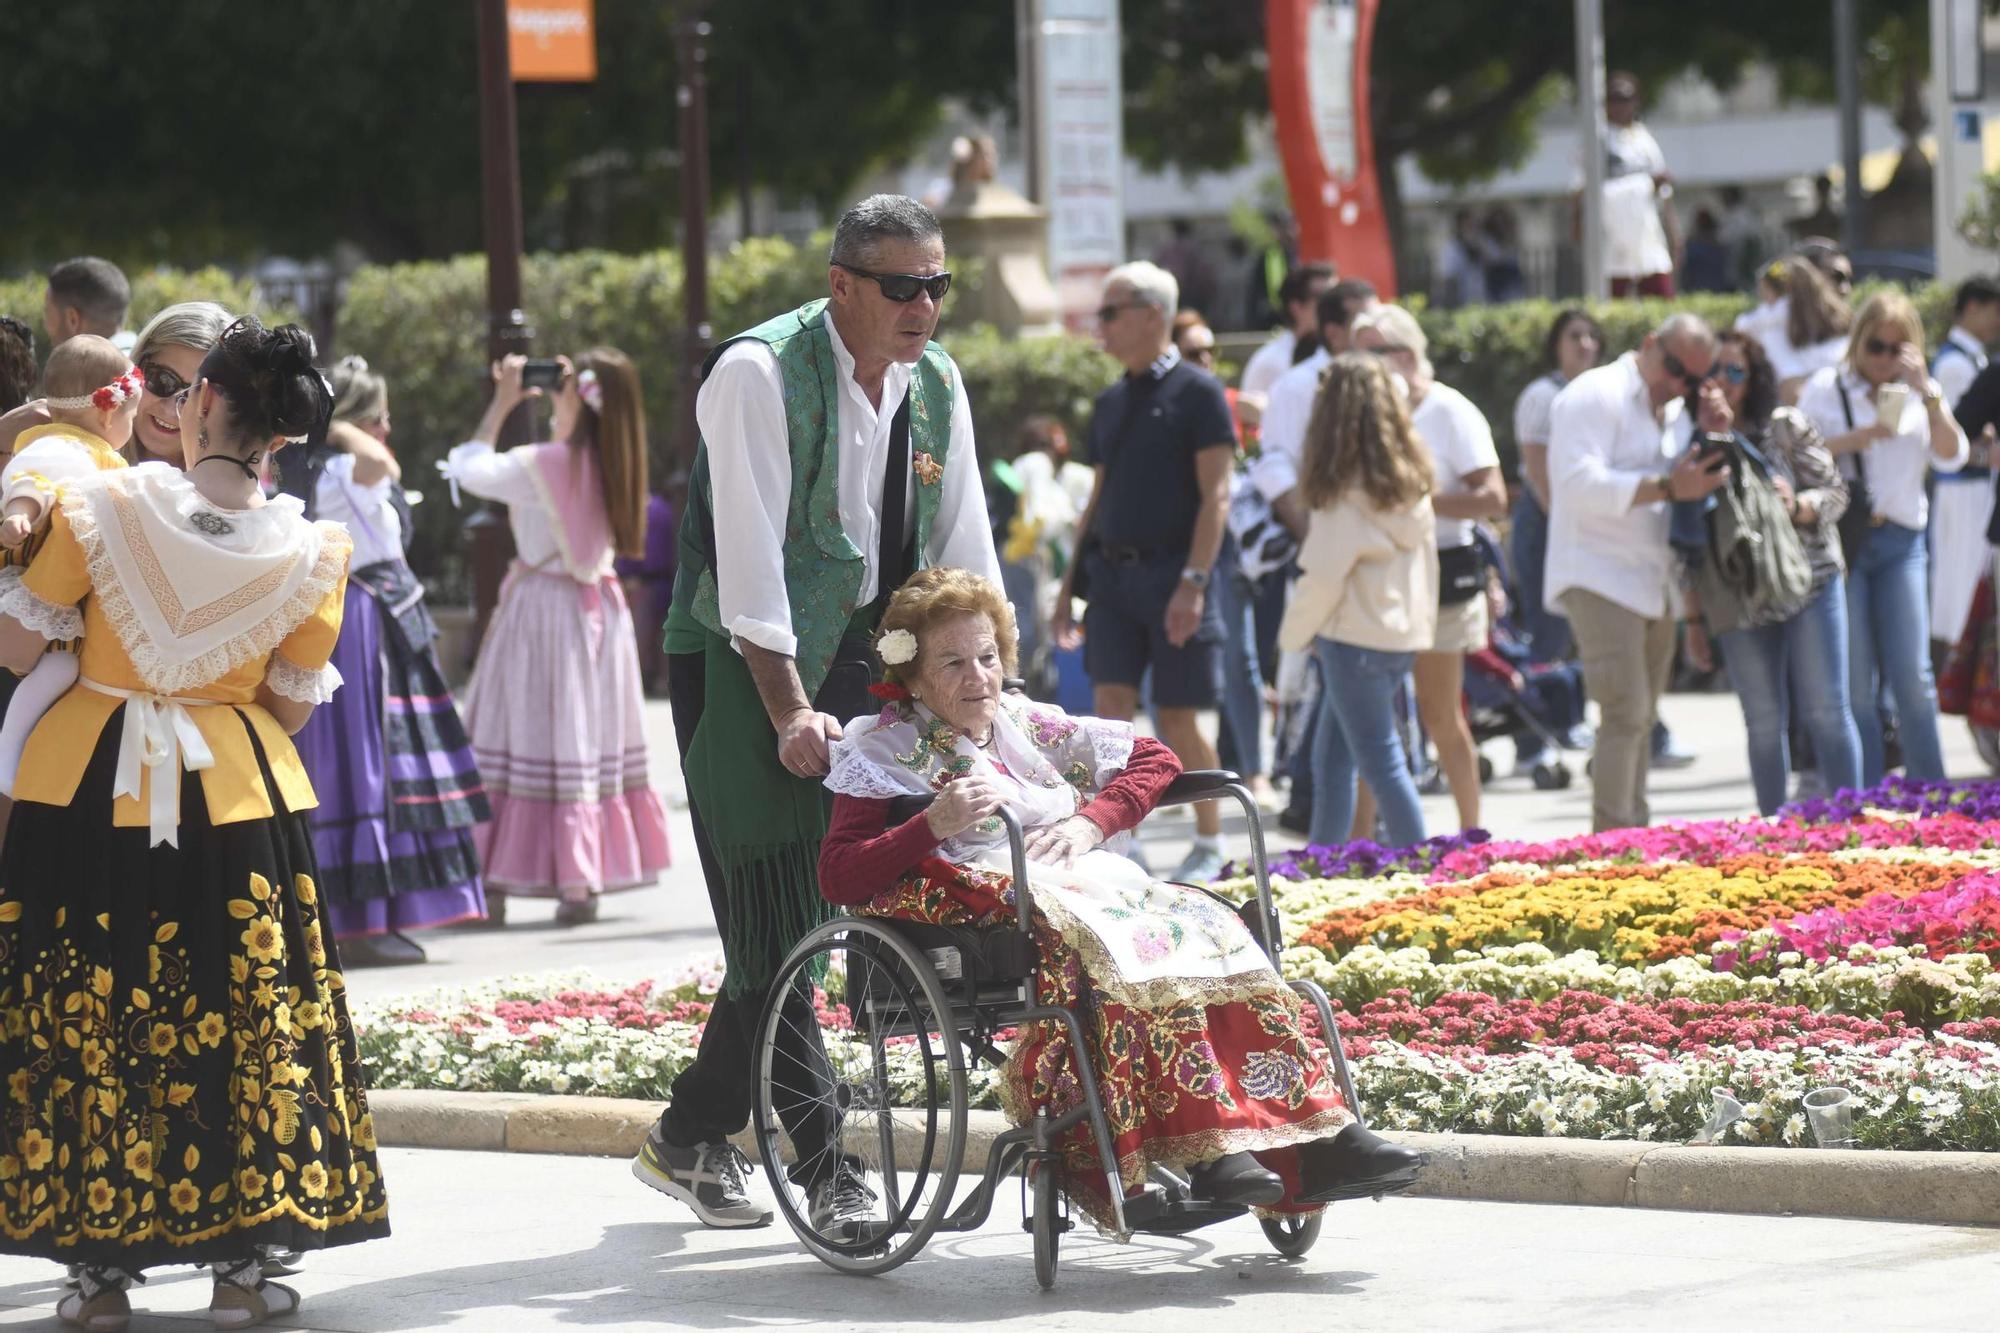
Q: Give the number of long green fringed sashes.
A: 1